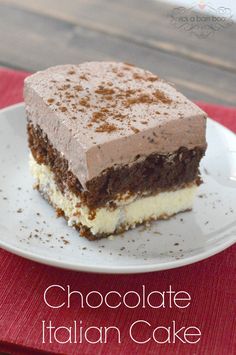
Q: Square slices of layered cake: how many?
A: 1